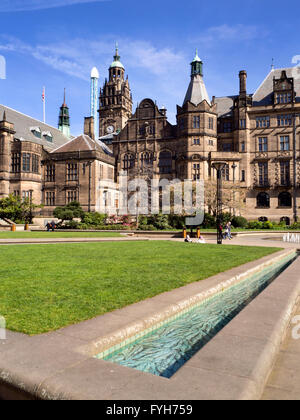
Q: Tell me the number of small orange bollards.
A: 4